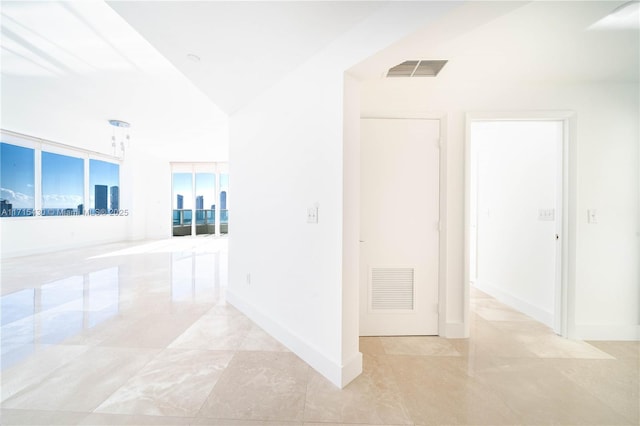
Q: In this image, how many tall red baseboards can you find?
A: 0